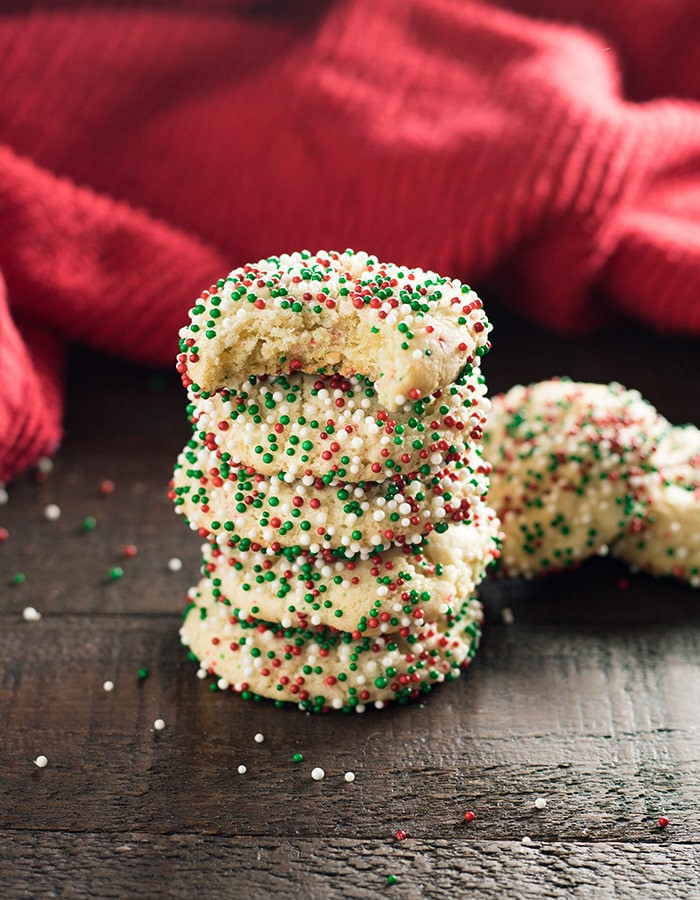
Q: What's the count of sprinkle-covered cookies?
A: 7